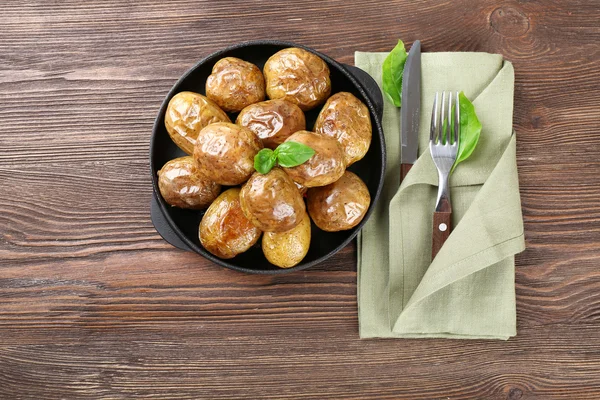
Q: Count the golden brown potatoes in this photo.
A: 12